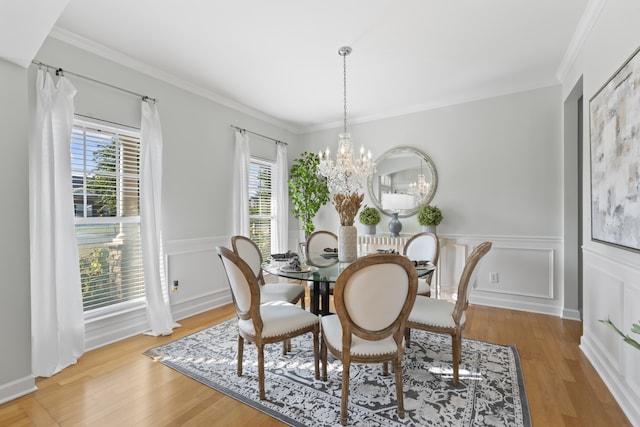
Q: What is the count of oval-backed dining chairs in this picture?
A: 6